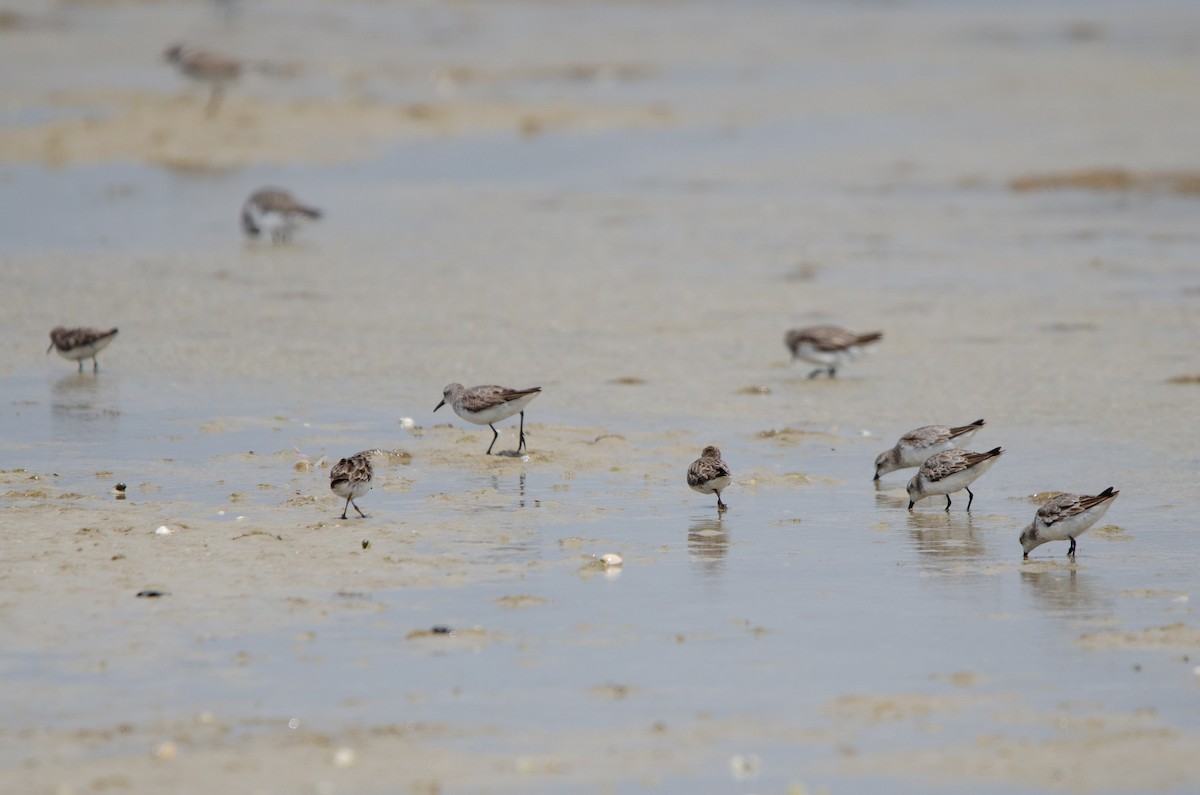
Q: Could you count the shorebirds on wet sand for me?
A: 10